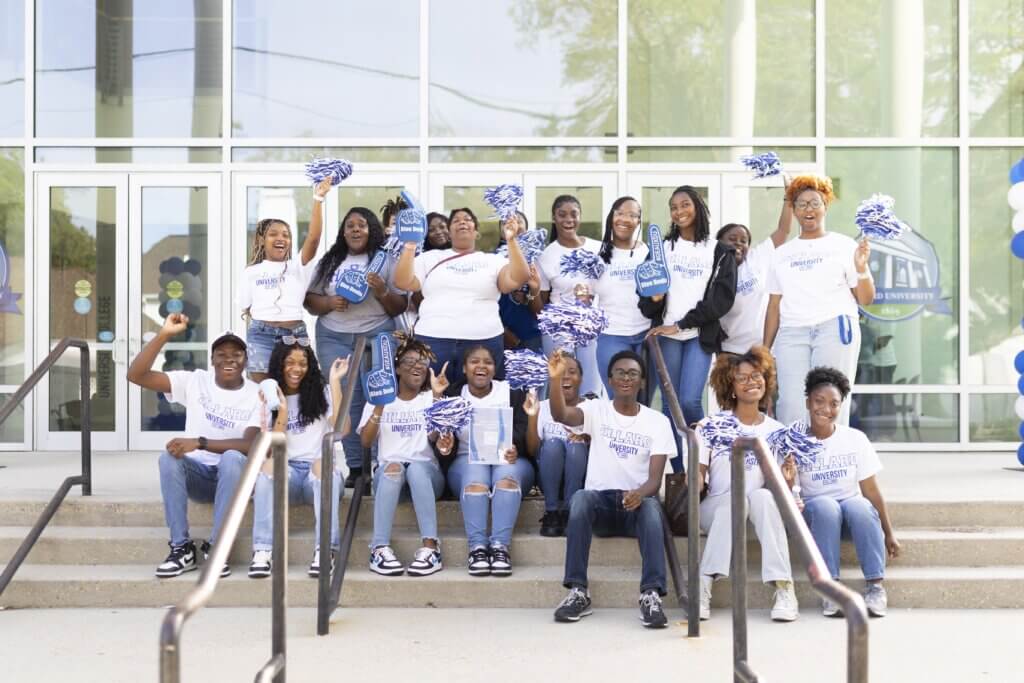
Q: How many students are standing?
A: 11